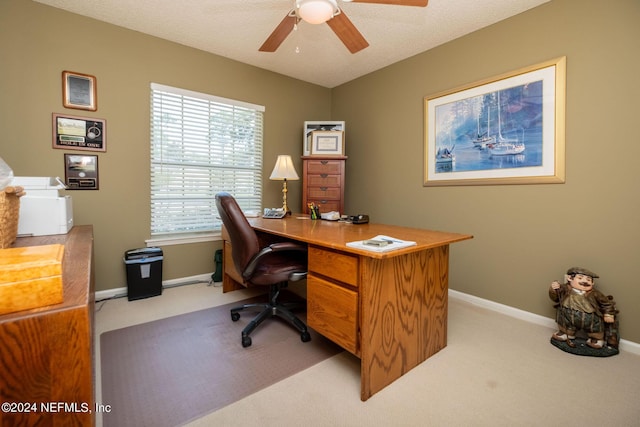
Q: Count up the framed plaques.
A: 3